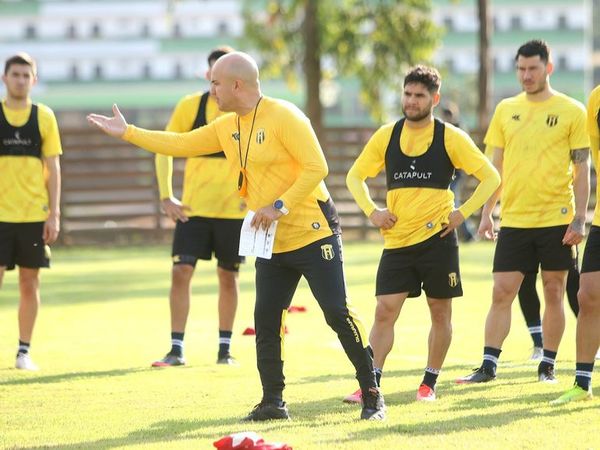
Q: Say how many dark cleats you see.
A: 6